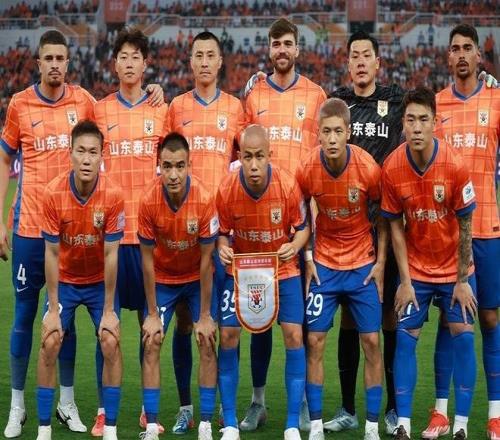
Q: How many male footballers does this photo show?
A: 11